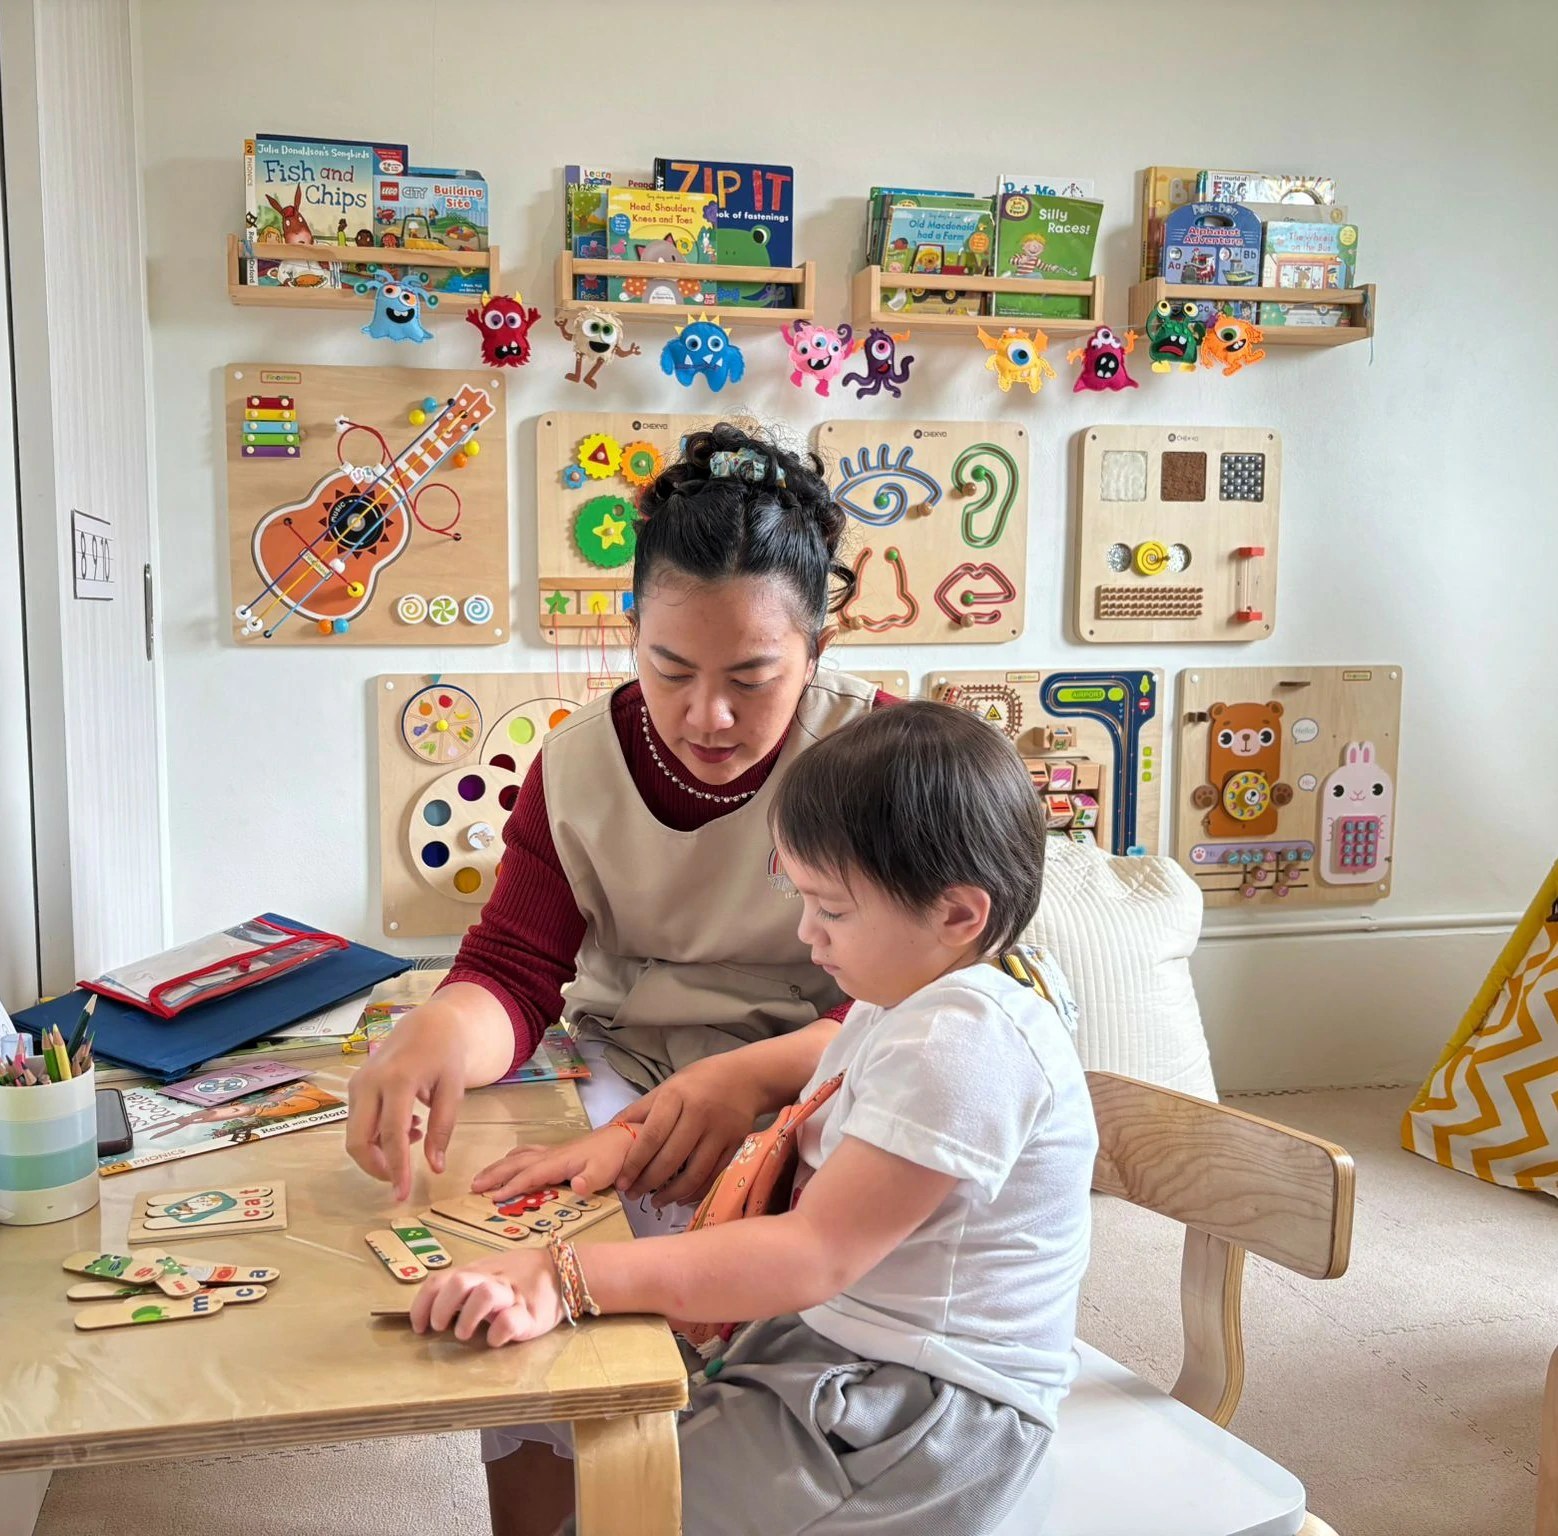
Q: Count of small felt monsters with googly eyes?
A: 10